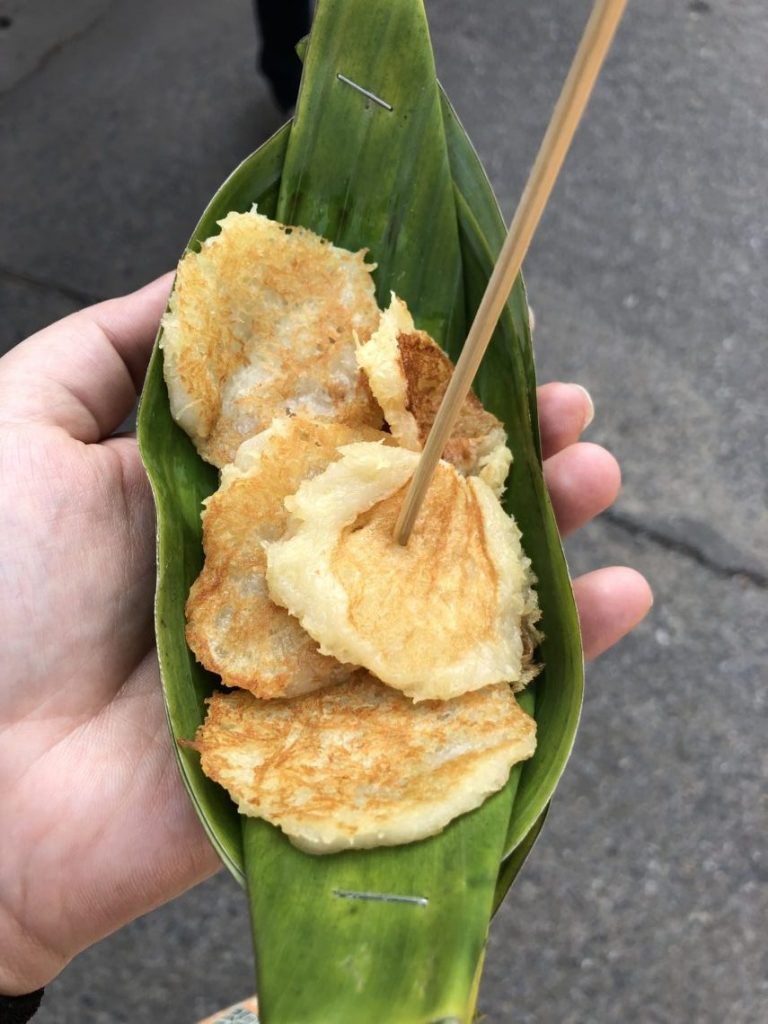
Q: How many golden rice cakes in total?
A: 5